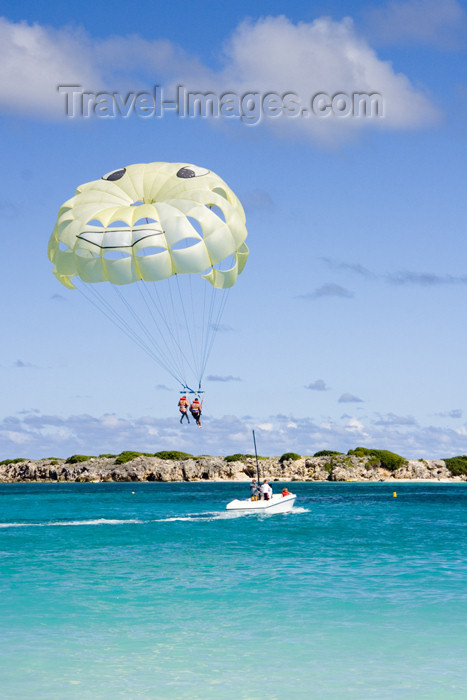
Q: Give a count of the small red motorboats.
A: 0